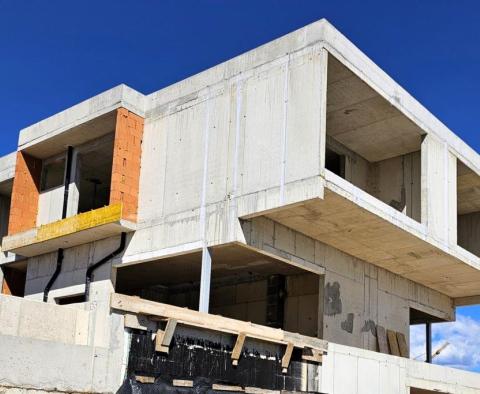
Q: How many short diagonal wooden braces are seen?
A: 3